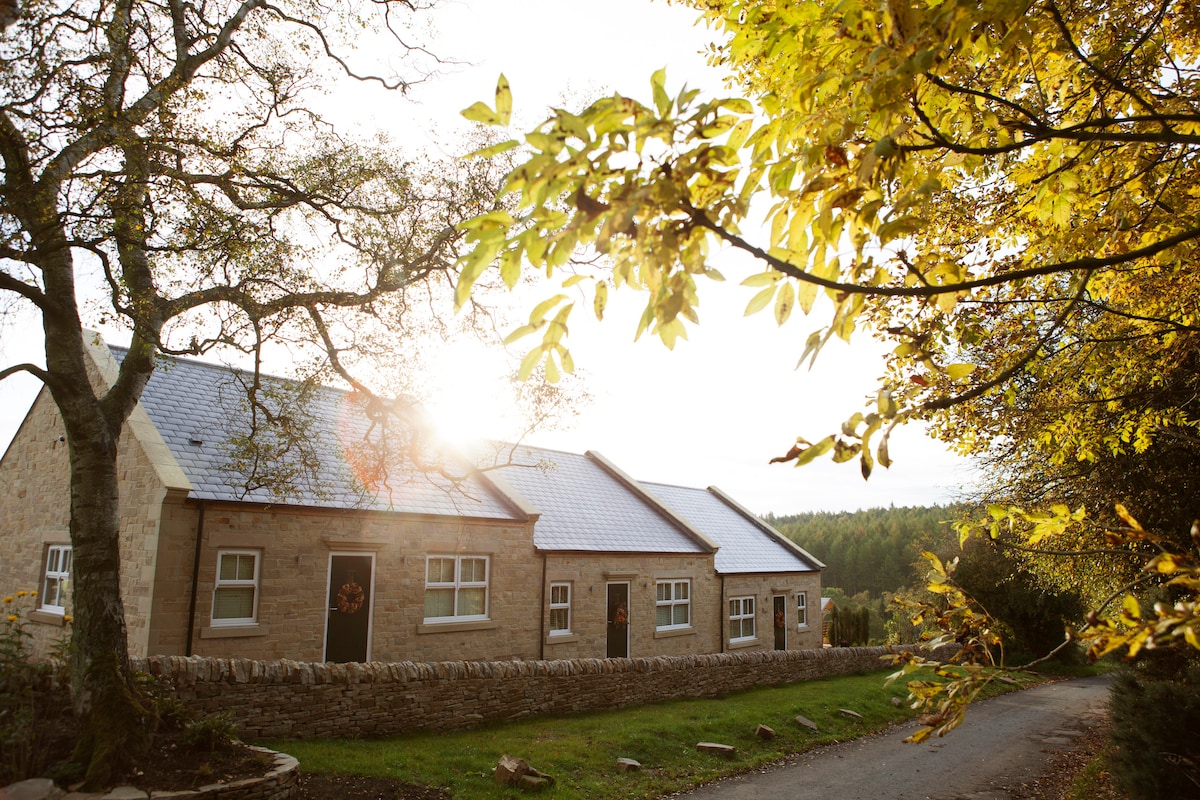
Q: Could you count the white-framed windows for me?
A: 7